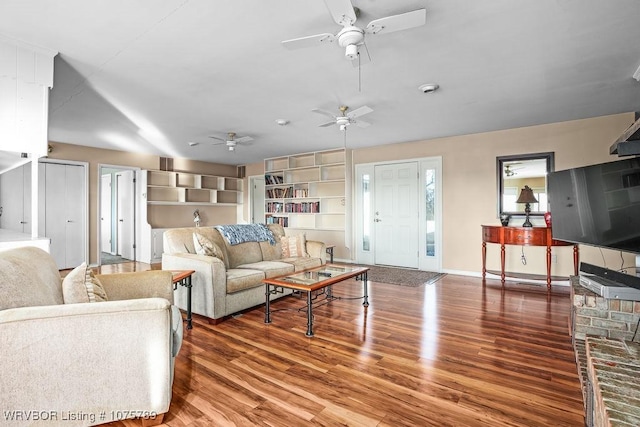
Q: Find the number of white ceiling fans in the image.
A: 3